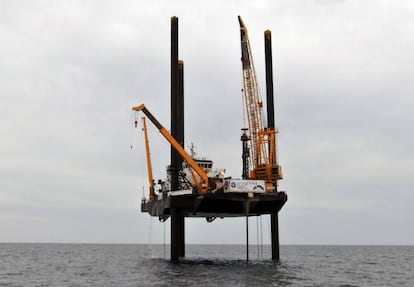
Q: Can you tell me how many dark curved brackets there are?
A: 2